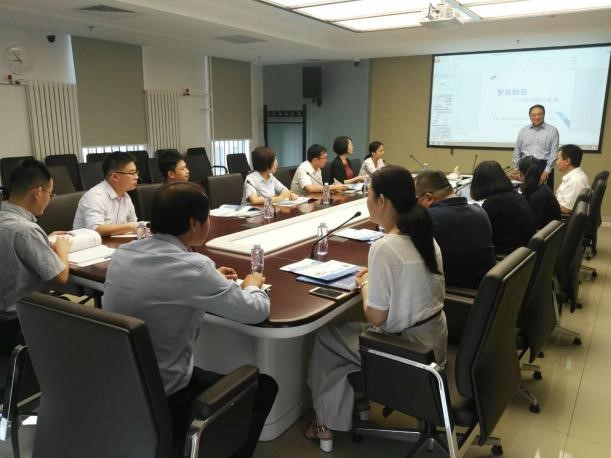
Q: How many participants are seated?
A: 13